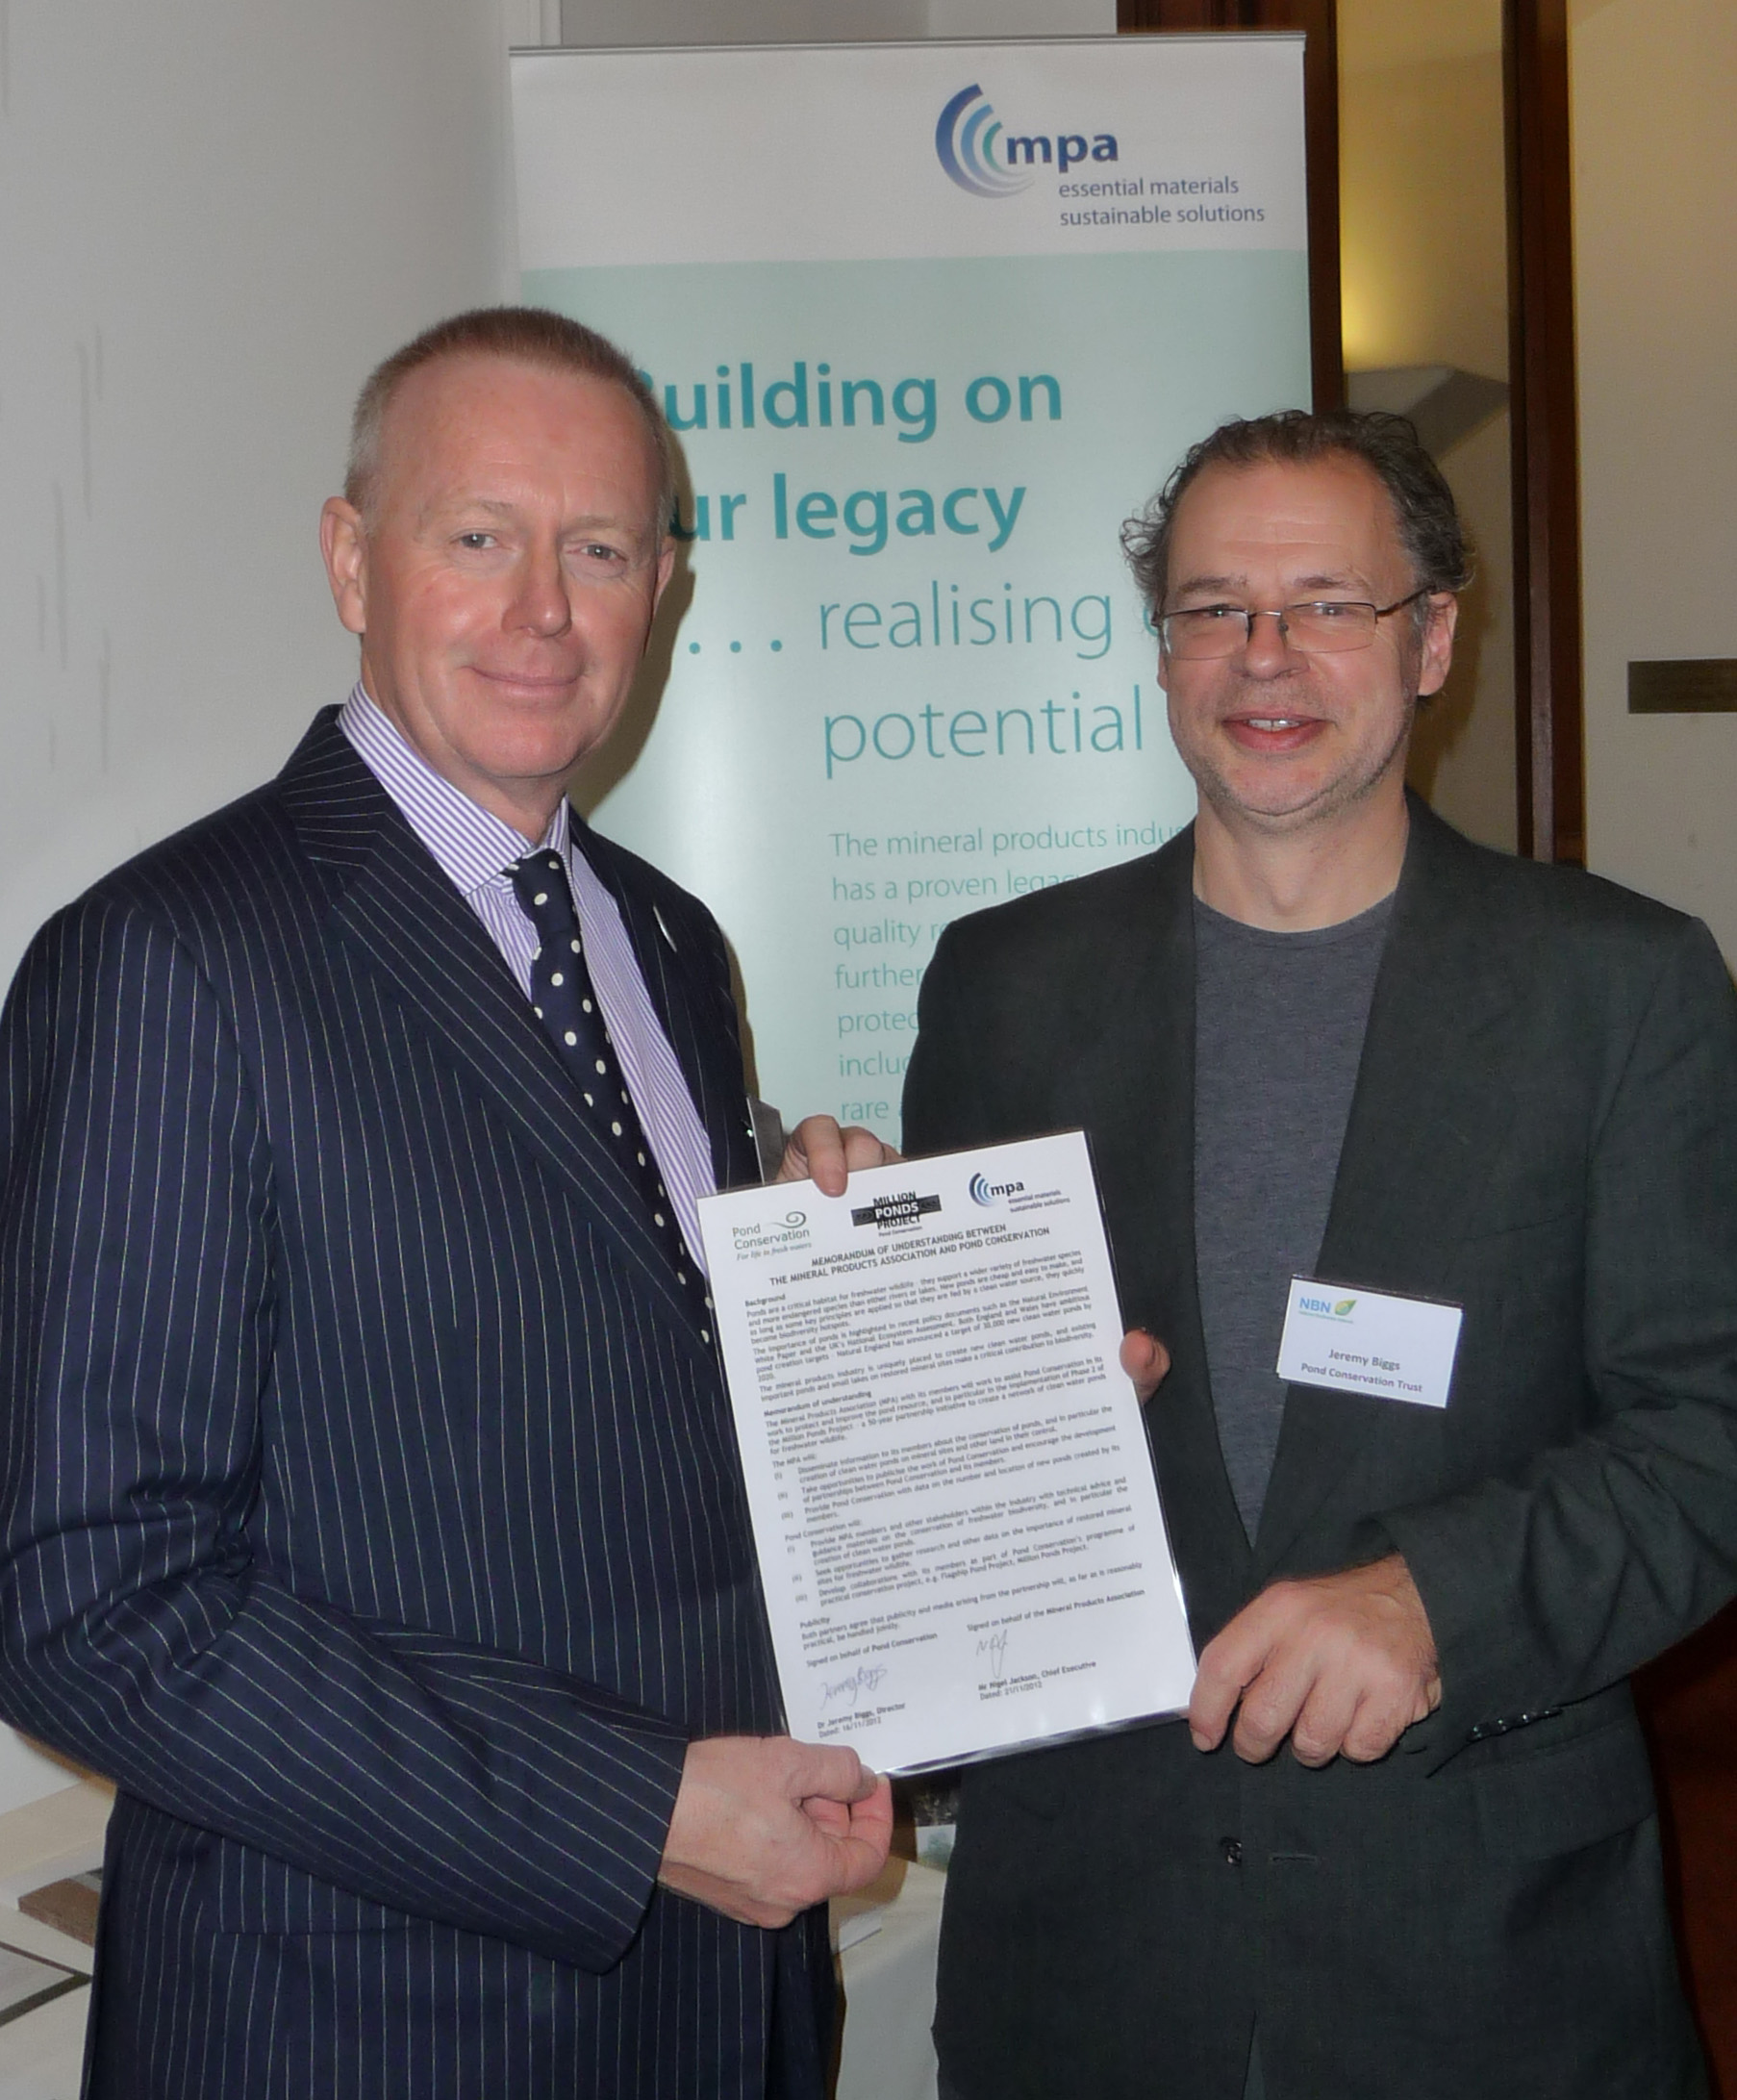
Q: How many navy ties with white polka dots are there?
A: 1